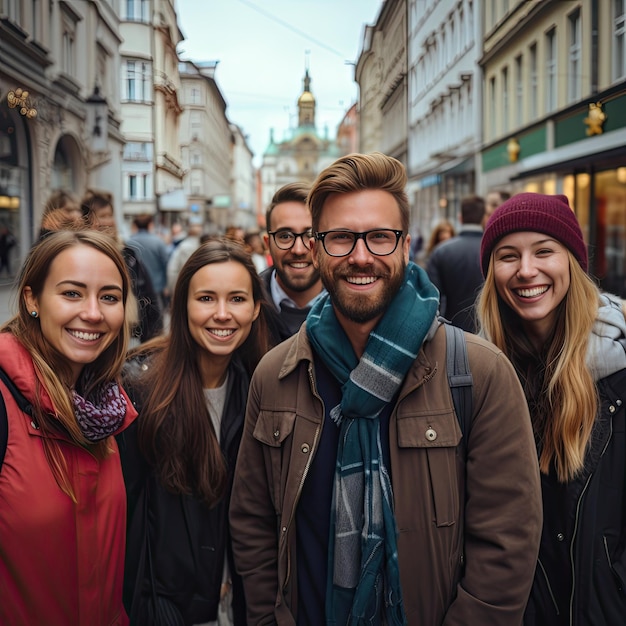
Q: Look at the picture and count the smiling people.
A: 5